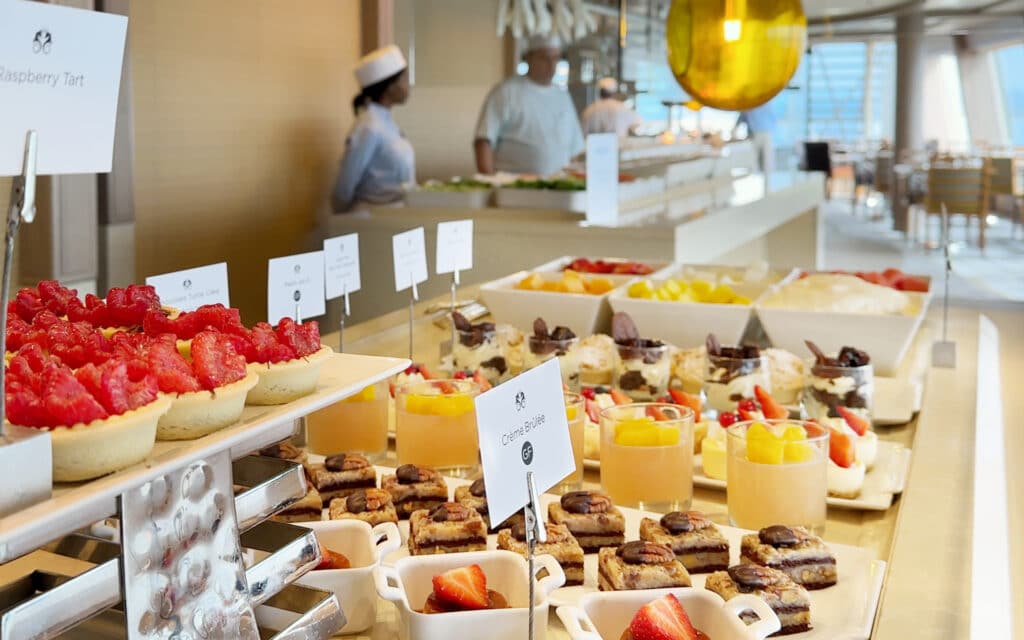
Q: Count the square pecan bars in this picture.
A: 13